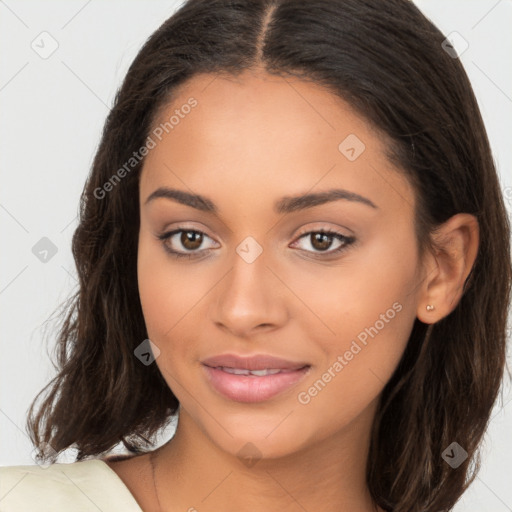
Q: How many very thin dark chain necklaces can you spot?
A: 1